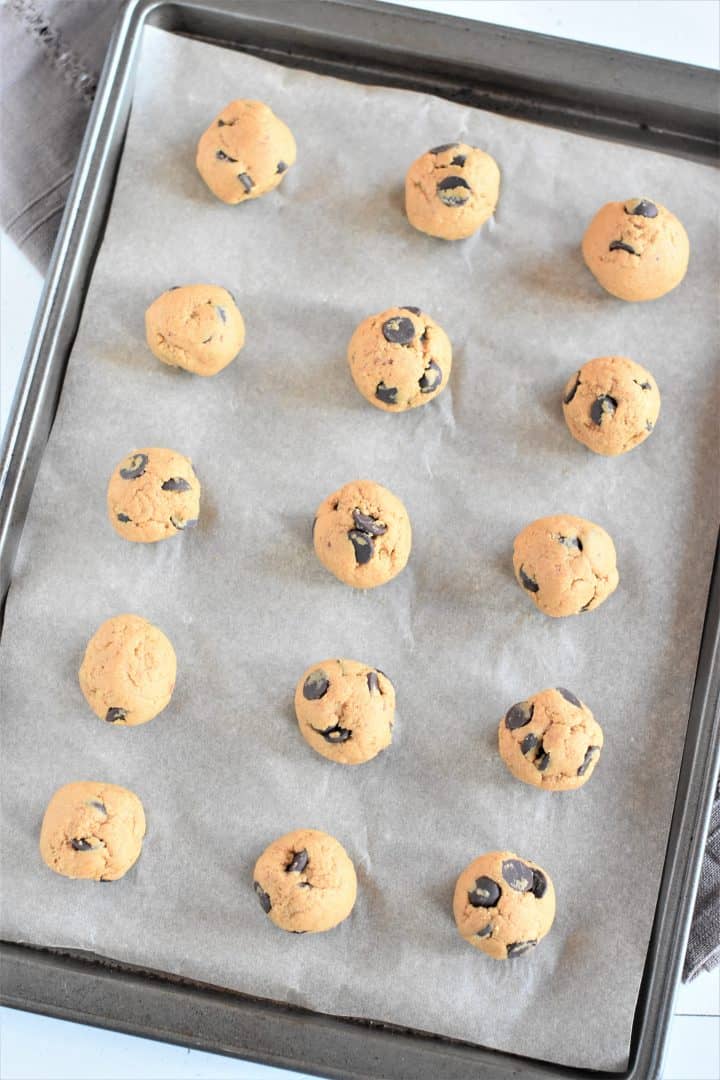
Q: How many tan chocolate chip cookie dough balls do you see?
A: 15